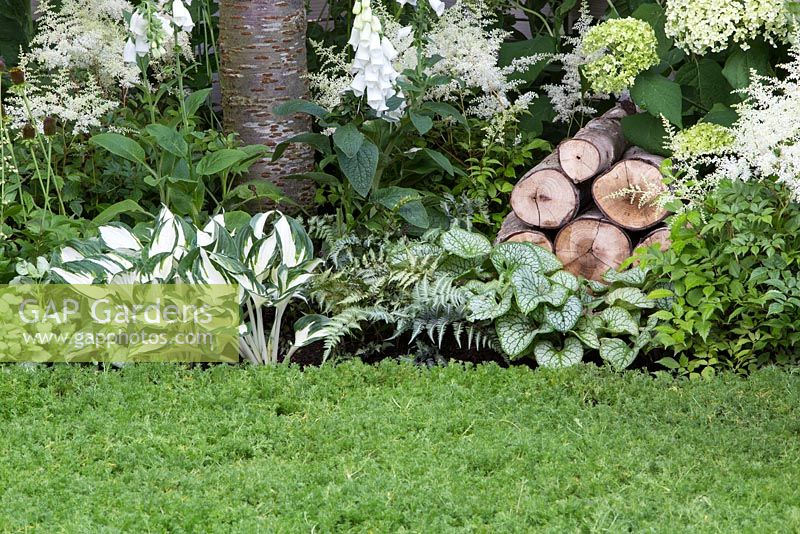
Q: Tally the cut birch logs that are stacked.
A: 6